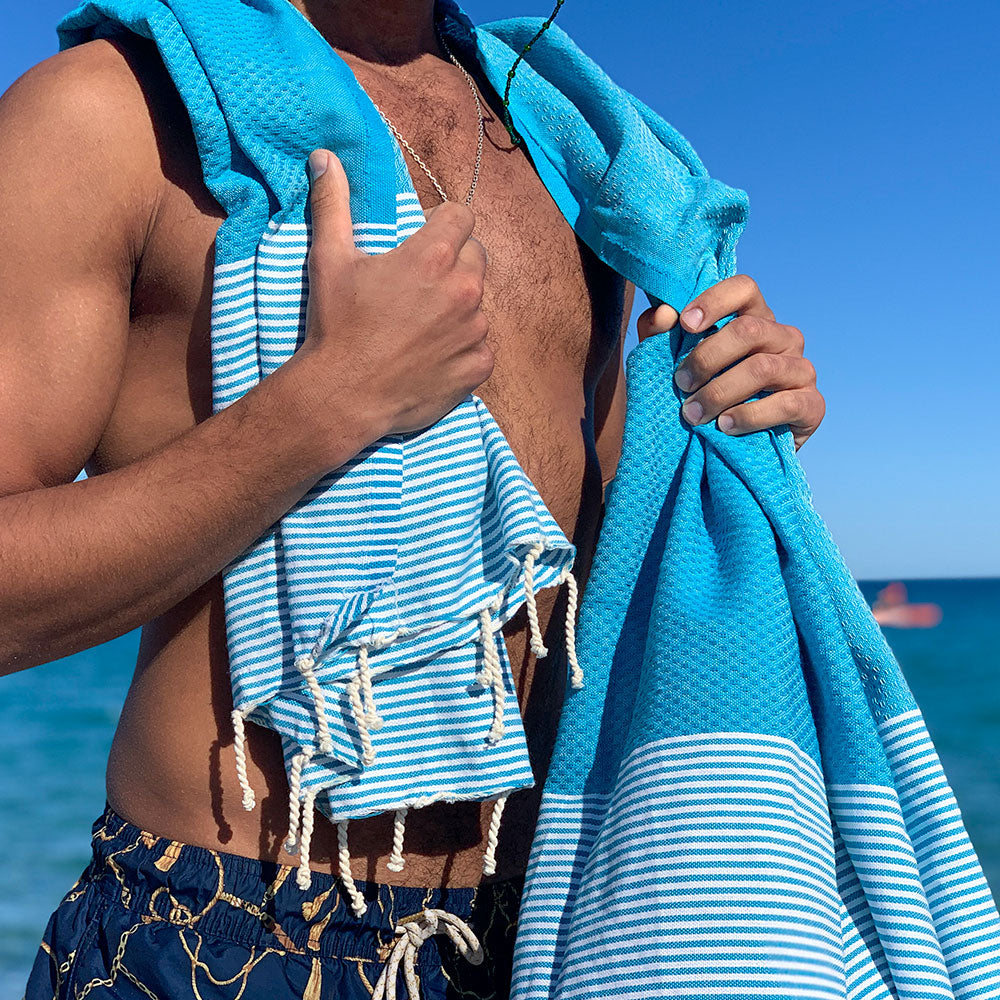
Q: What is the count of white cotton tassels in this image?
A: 13